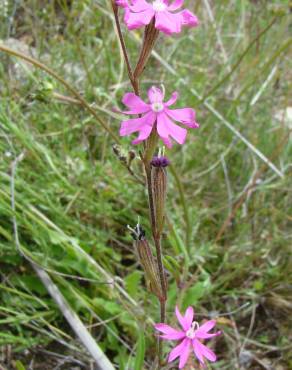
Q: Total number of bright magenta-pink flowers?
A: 3